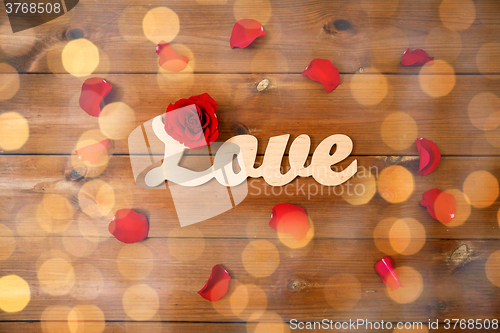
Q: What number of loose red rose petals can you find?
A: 12